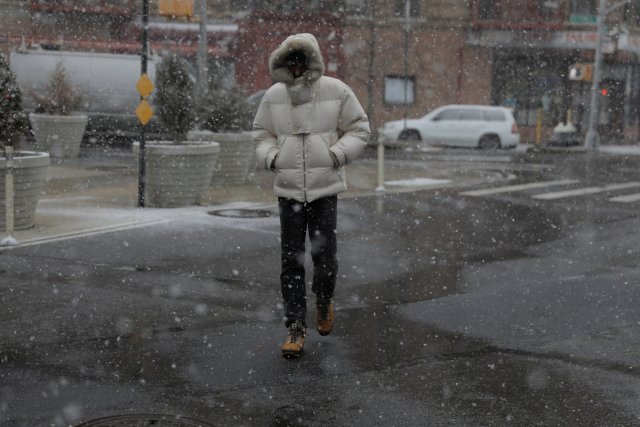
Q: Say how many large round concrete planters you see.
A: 4